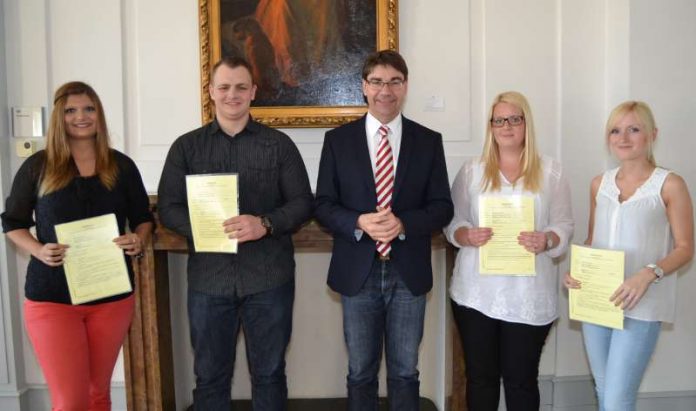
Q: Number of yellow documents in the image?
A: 4